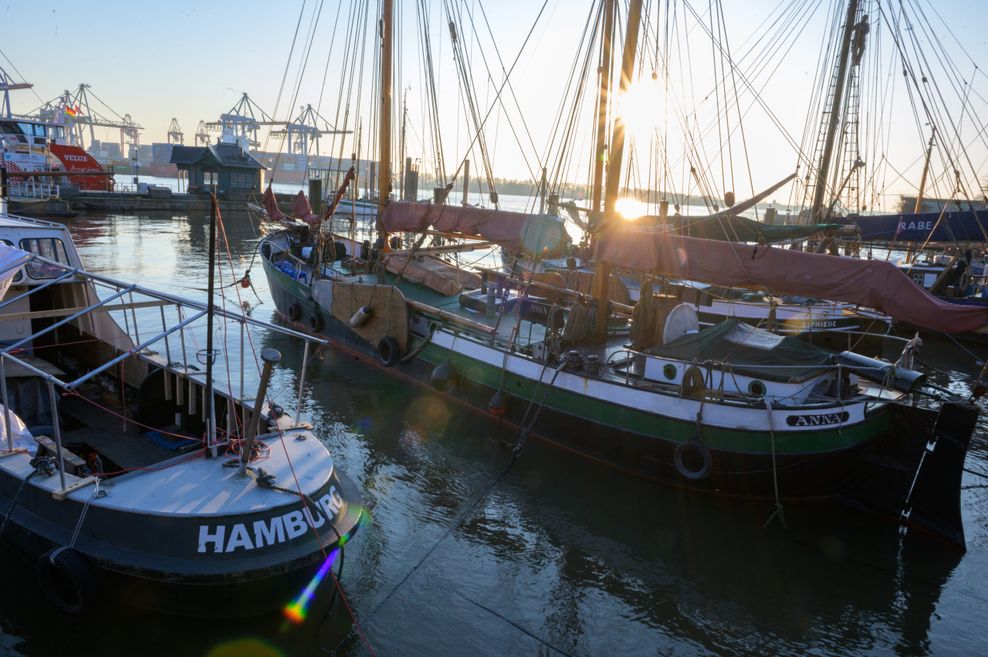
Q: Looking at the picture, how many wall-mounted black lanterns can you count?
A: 0